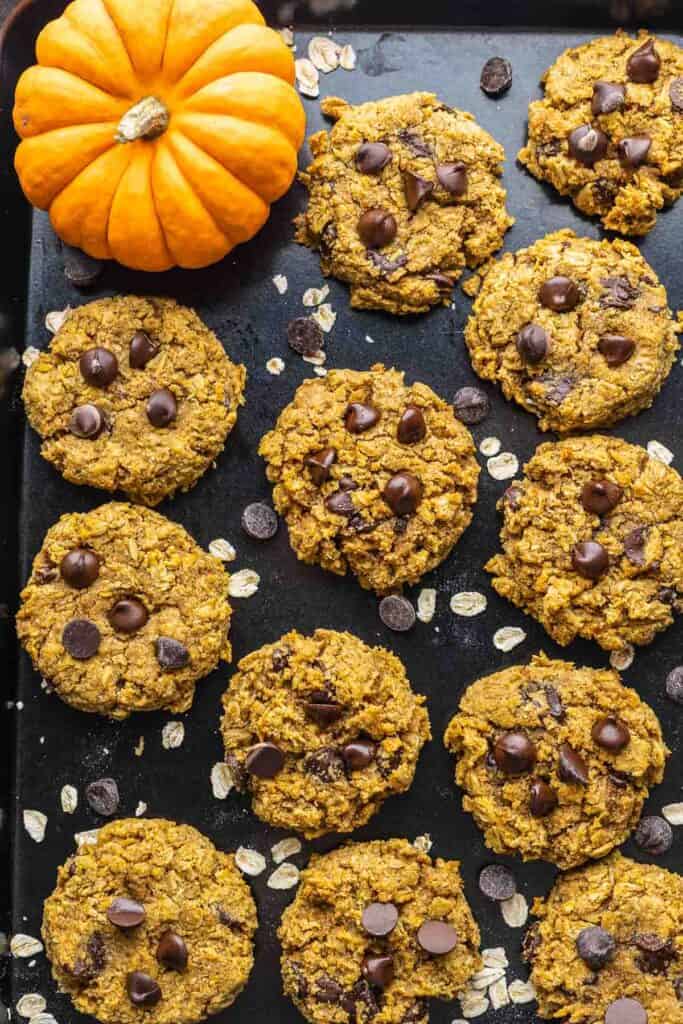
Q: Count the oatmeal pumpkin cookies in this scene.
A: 12